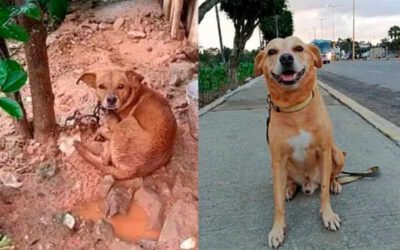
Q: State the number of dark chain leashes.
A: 1